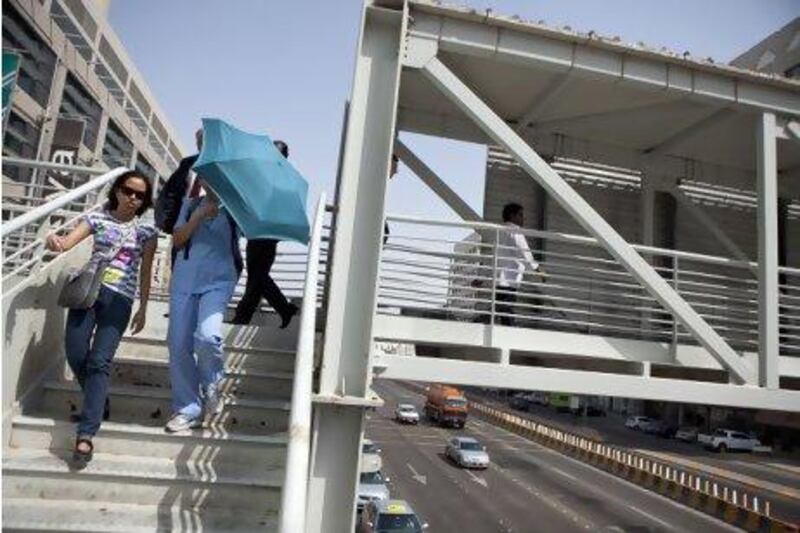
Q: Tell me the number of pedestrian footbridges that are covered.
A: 1